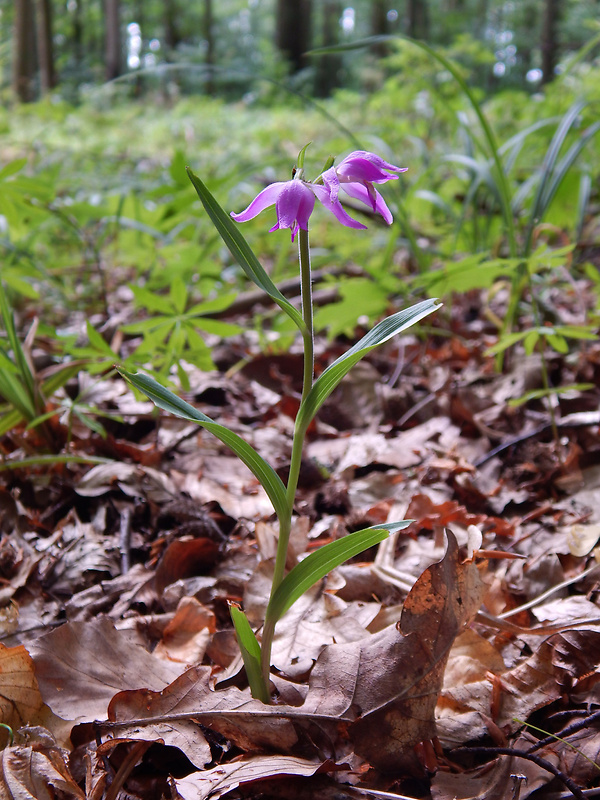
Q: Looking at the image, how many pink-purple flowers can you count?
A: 2